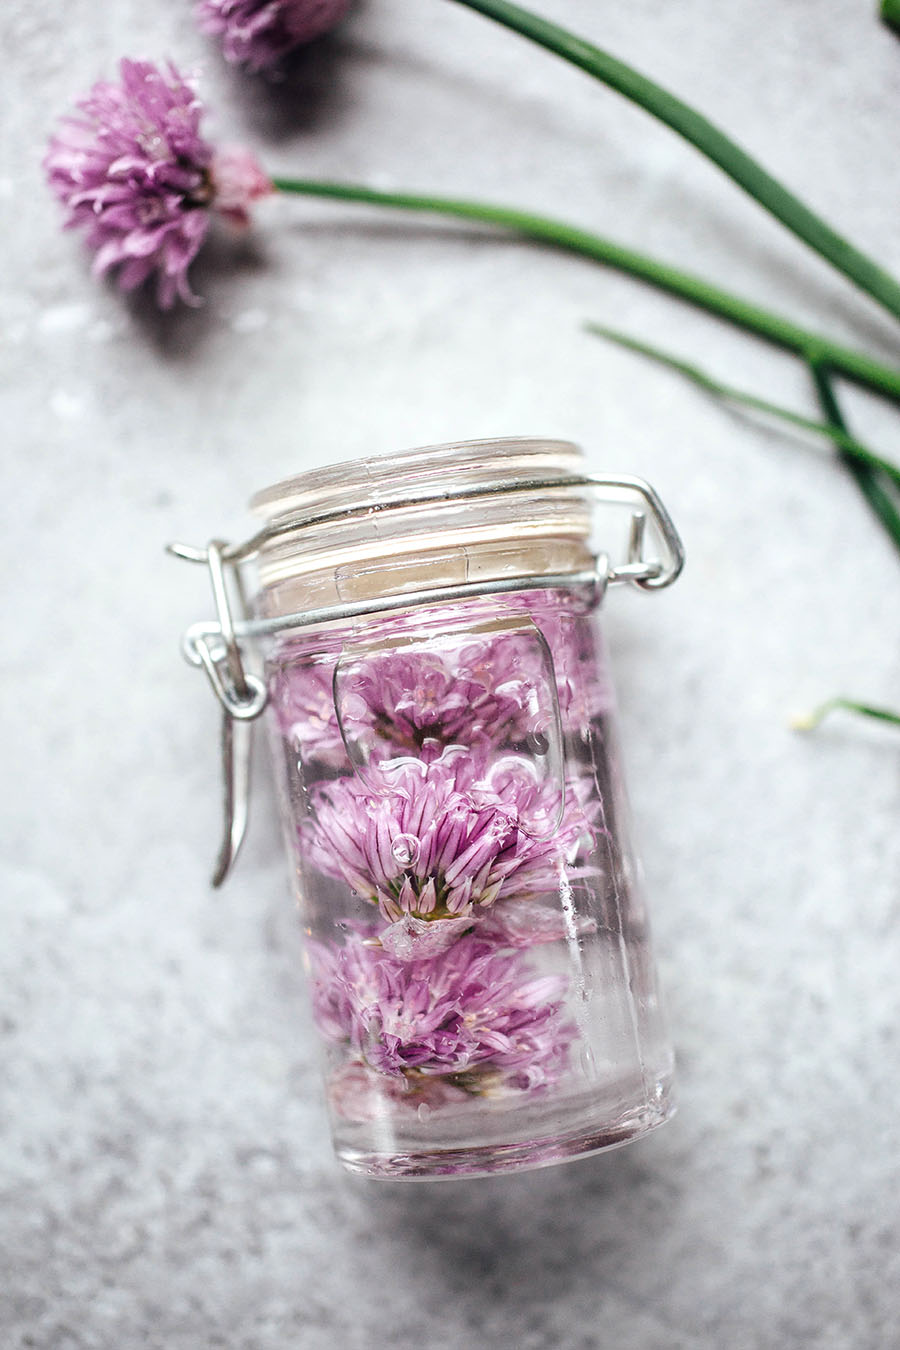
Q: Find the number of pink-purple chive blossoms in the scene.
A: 5